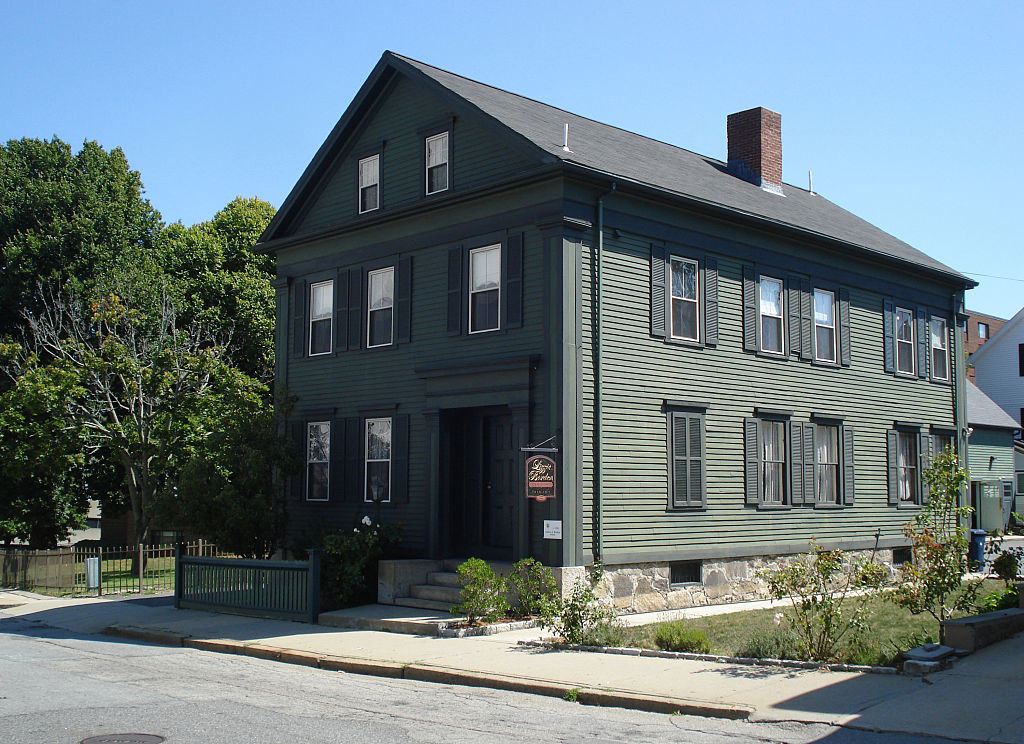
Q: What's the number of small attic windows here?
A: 2